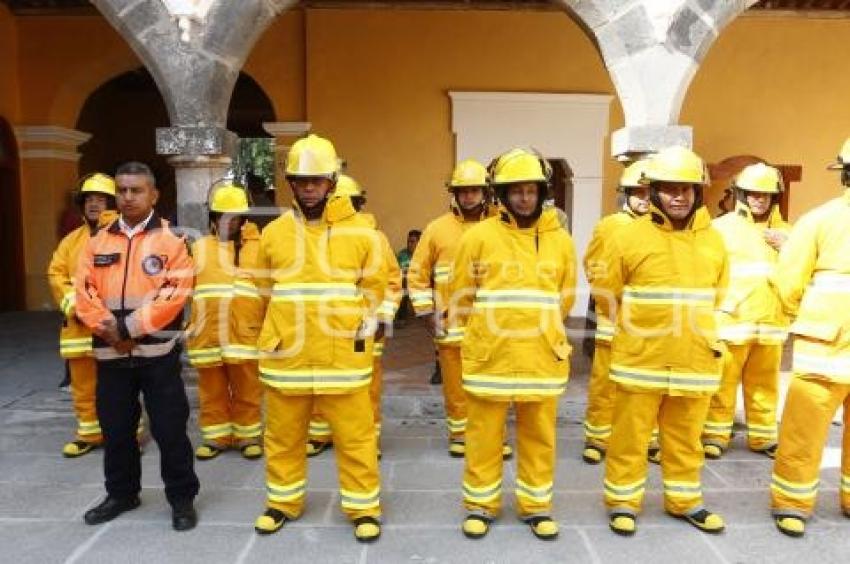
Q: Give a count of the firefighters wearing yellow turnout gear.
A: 10